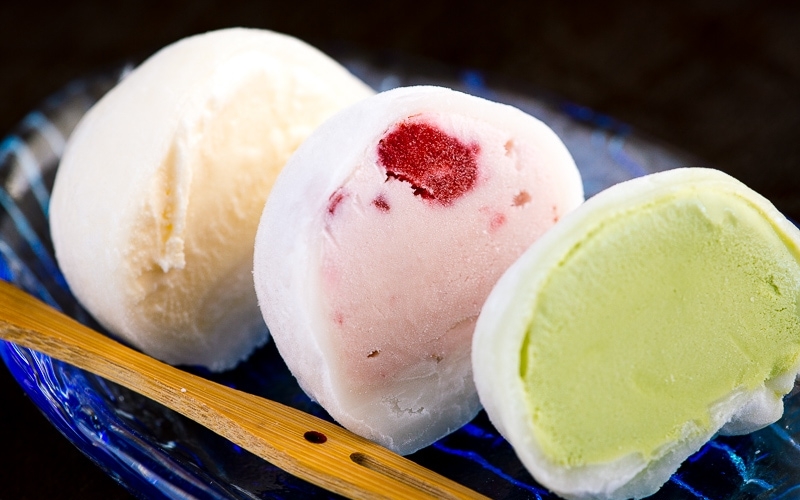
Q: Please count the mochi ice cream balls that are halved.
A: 3